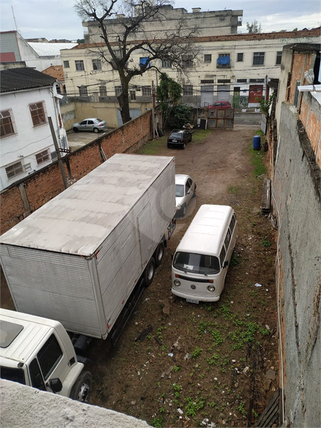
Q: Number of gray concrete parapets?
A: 1